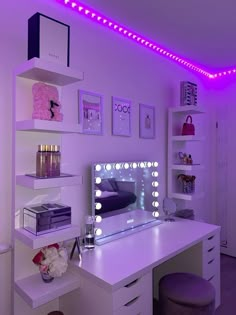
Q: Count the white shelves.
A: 9